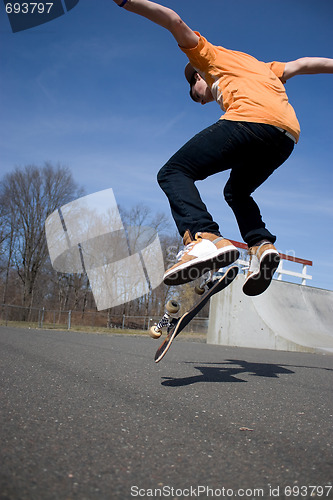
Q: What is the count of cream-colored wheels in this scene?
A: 3